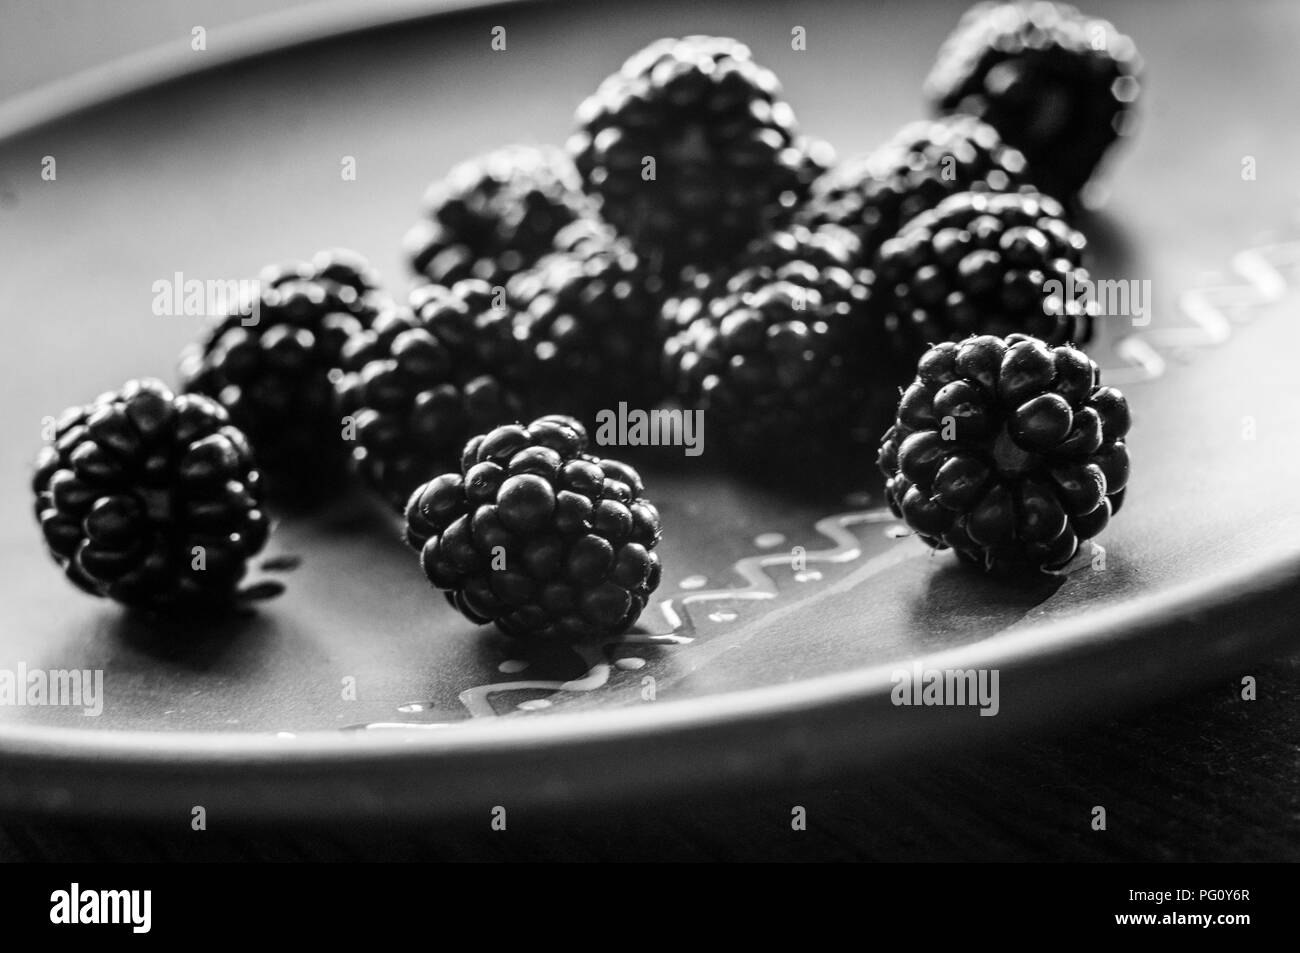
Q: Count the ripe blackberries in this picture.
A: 12